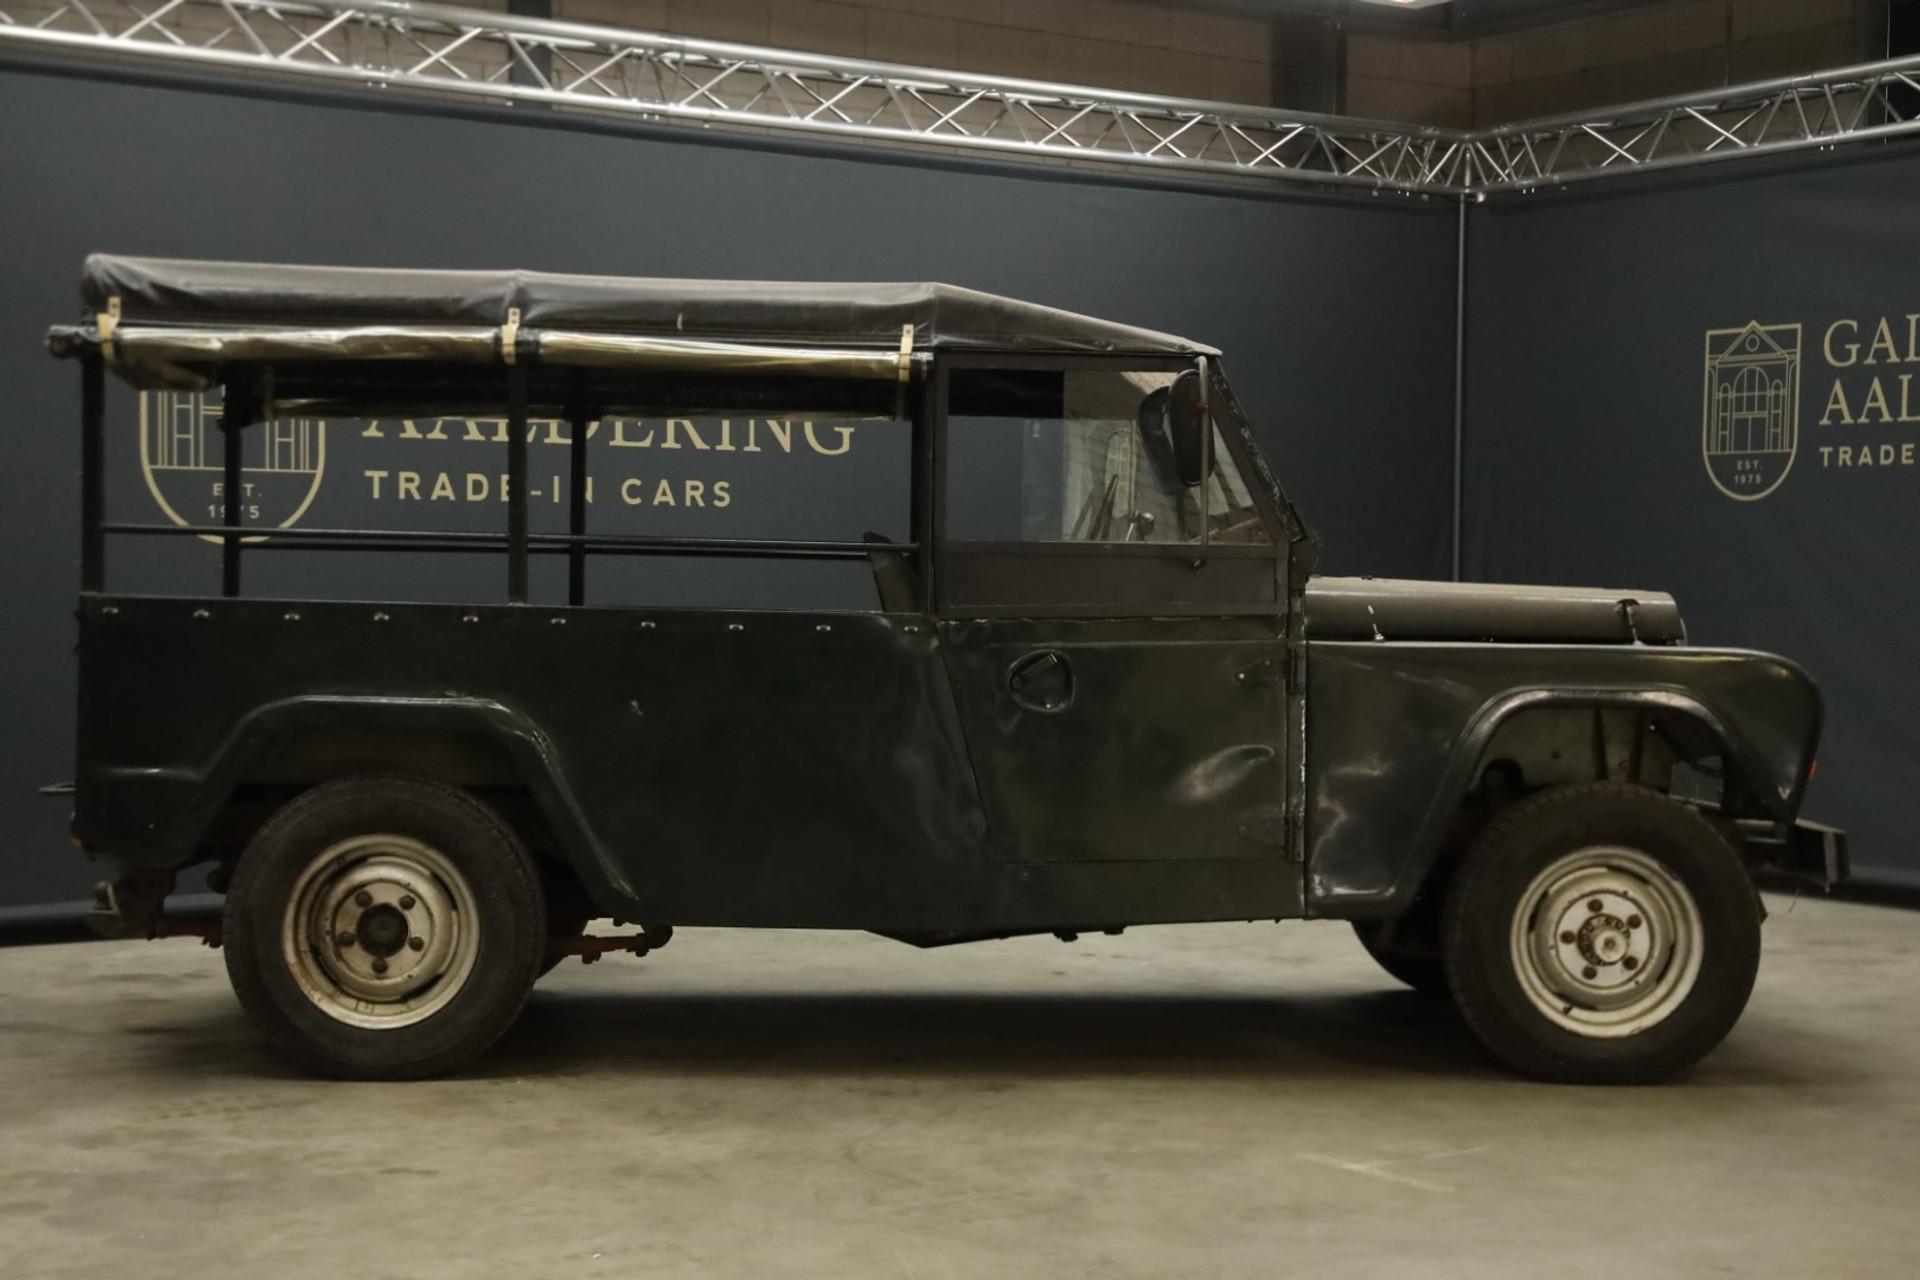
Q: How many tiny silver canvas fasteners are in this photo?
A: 10